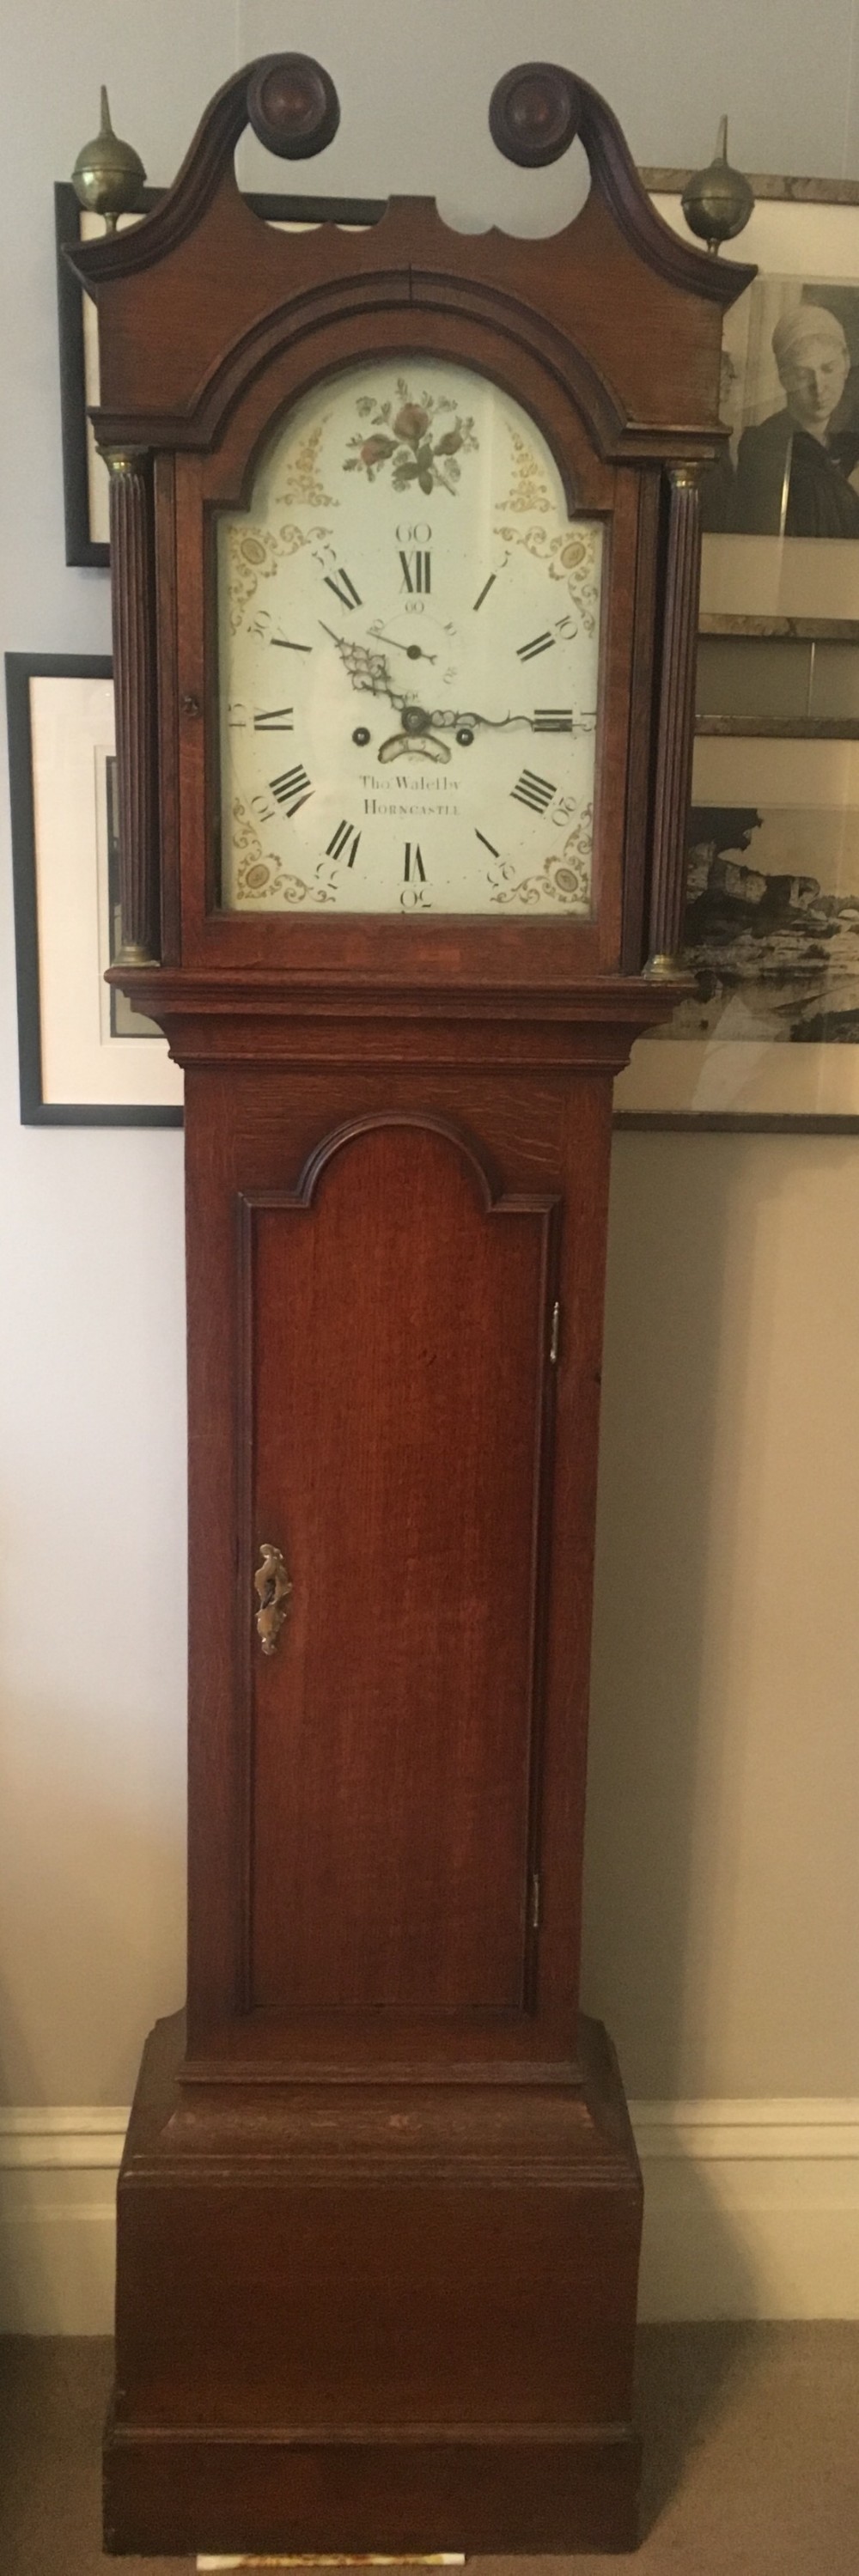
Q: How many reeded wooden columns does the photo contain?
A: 2